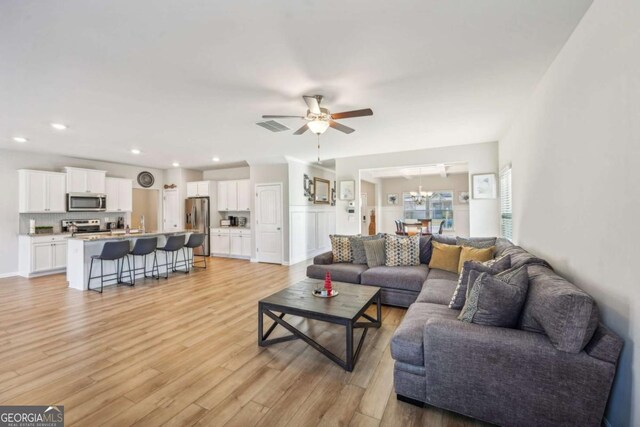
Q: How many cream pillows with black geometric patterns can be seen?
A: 2